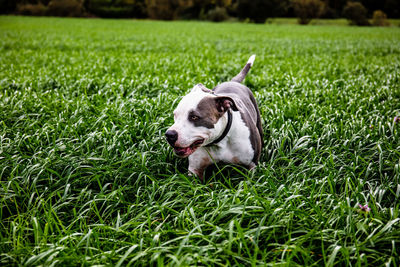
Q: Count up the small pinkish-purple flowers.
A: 2